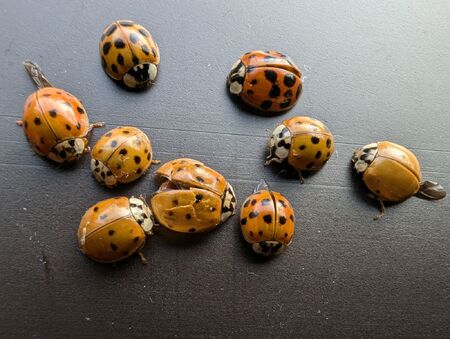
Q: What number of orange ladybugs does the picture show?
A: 9